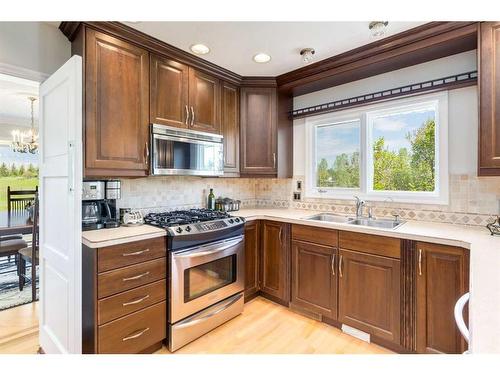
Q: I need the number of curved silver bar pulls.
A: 12